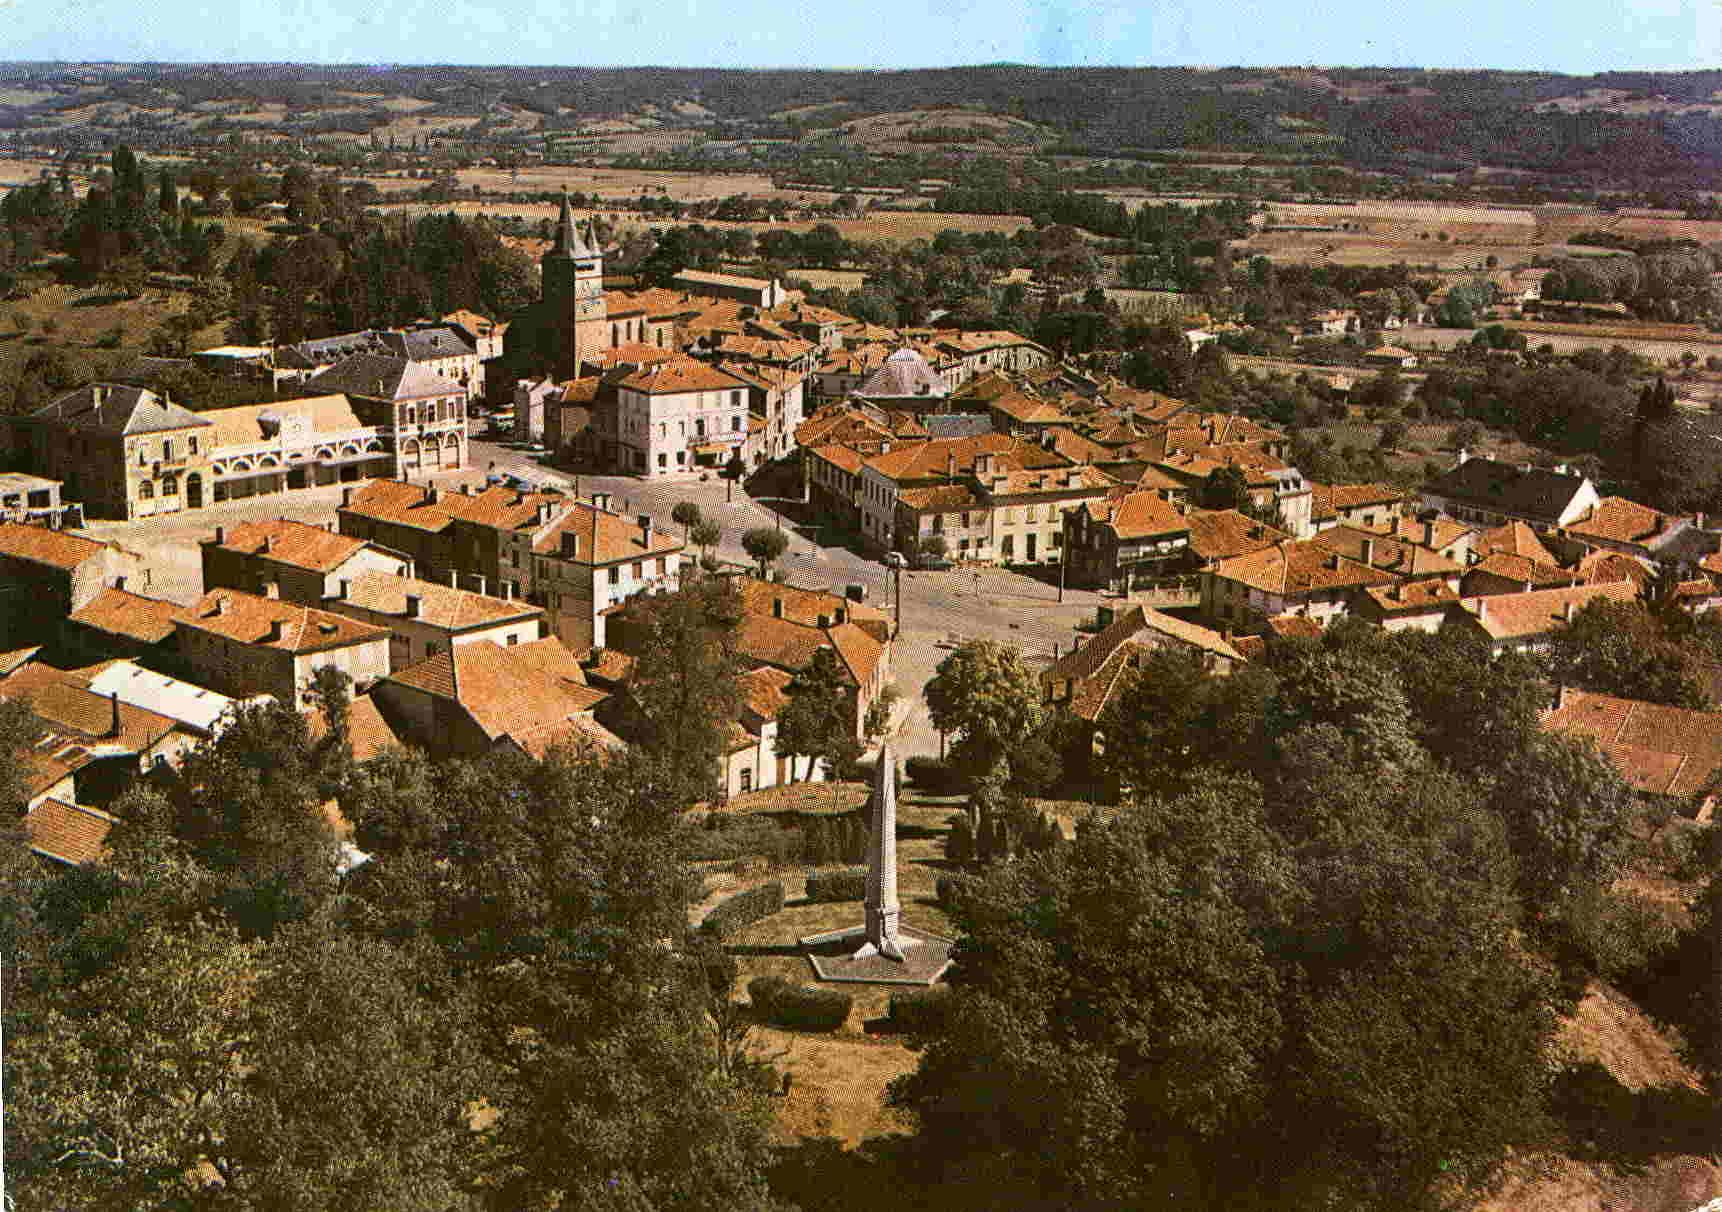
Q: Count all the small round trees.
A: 3